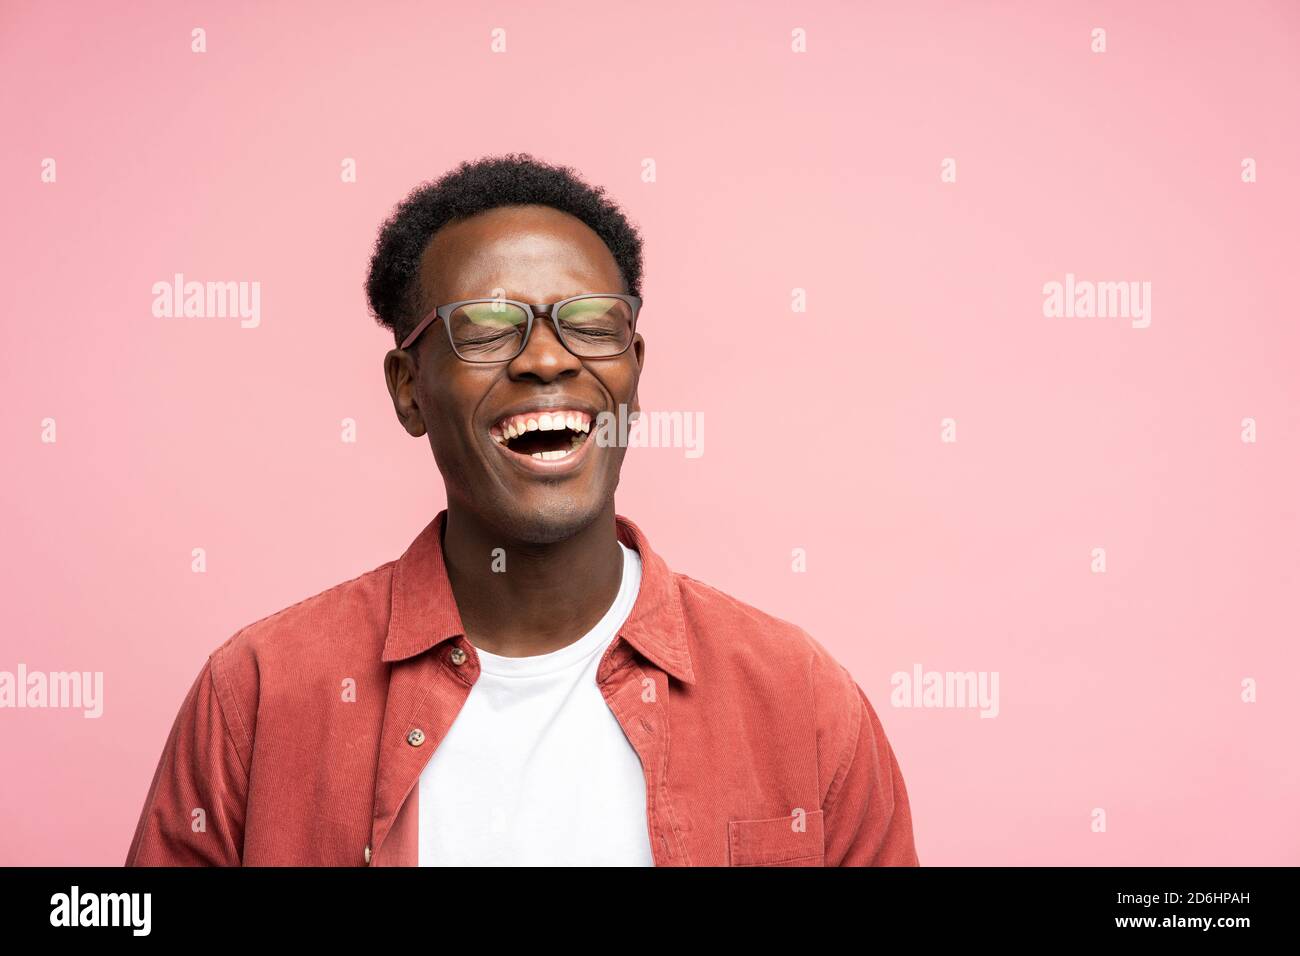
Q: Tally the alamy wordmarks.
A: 6